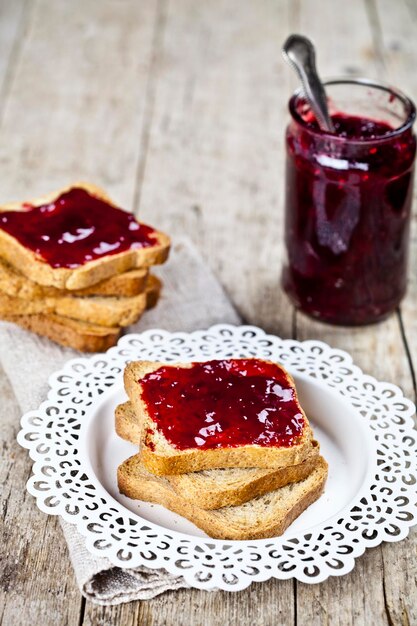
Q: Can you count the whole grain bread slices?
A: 7